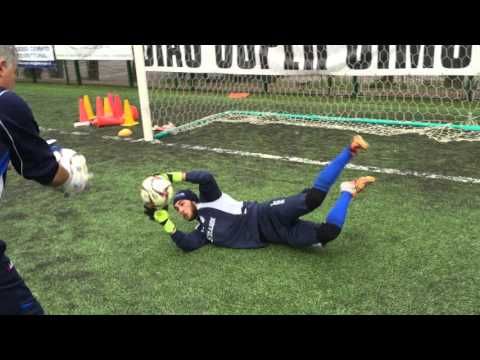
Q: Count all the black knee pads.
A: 2